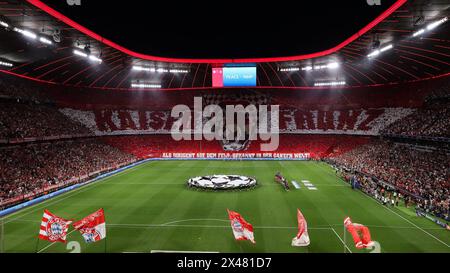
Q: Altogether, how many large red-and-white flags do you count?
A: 5